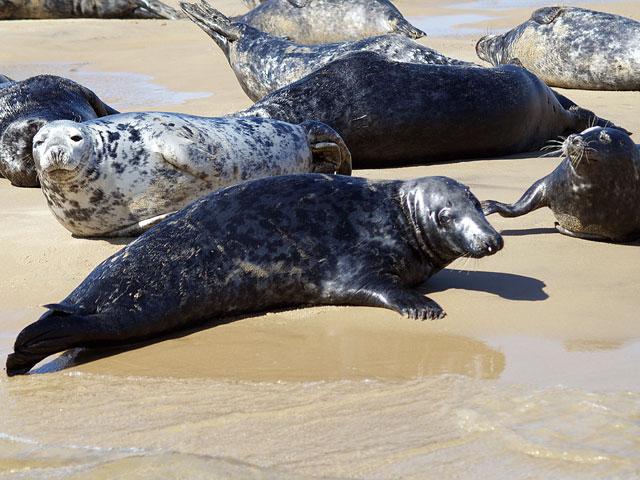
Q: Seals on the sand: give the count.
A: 9